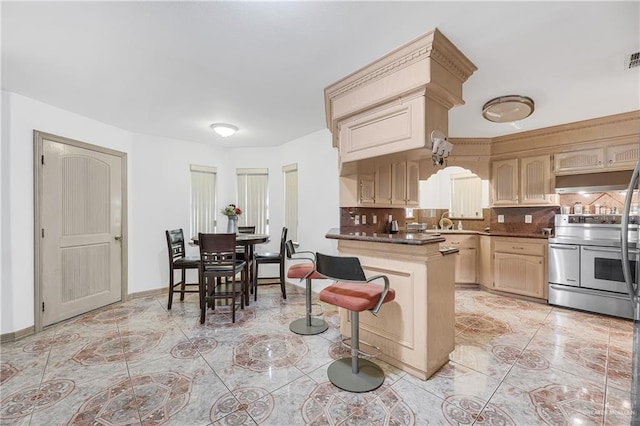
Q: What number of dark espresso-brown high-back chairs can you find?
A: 4